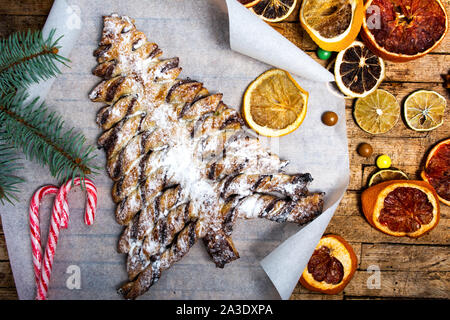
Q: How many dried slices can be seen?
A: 12